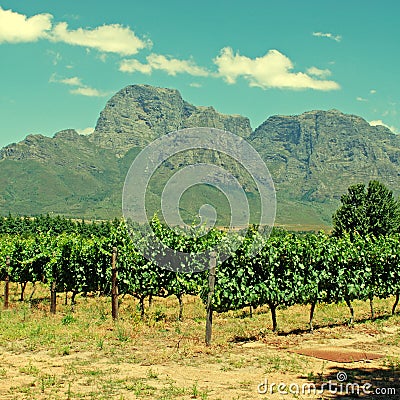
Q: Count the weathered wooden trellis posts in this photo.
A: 4